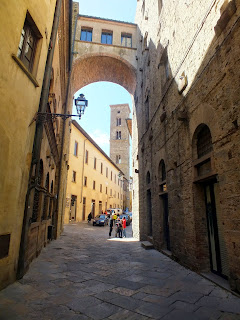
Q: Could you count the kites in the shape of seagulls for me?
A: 0